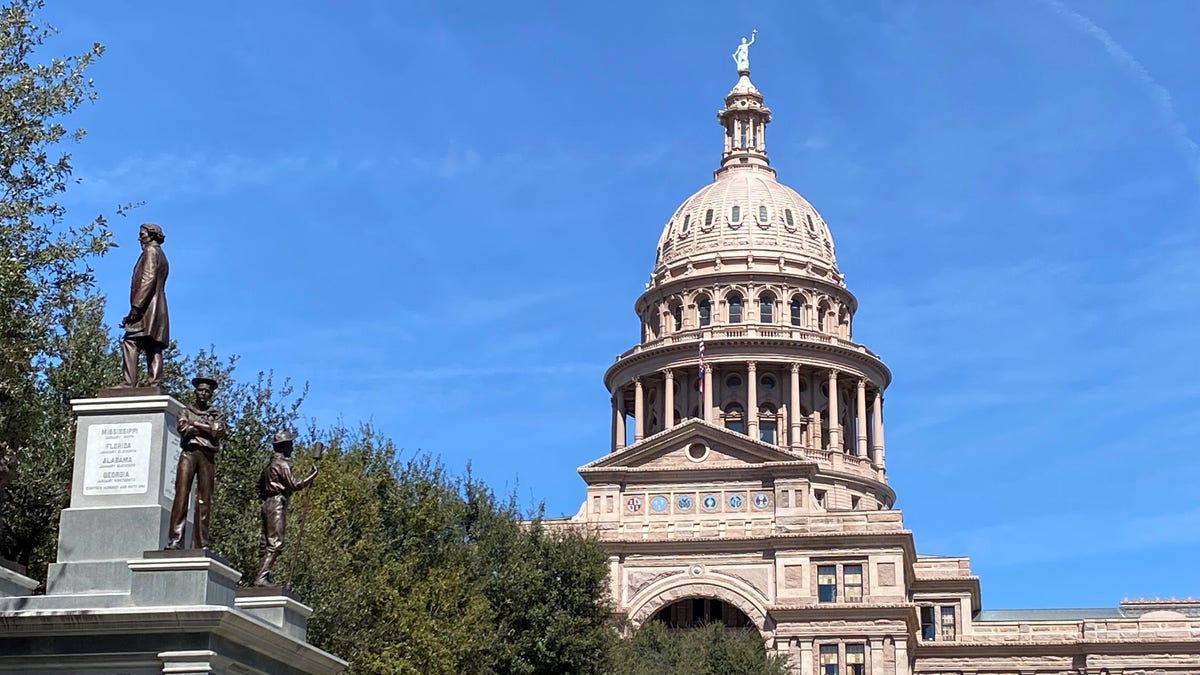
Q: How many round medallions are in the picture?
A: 6